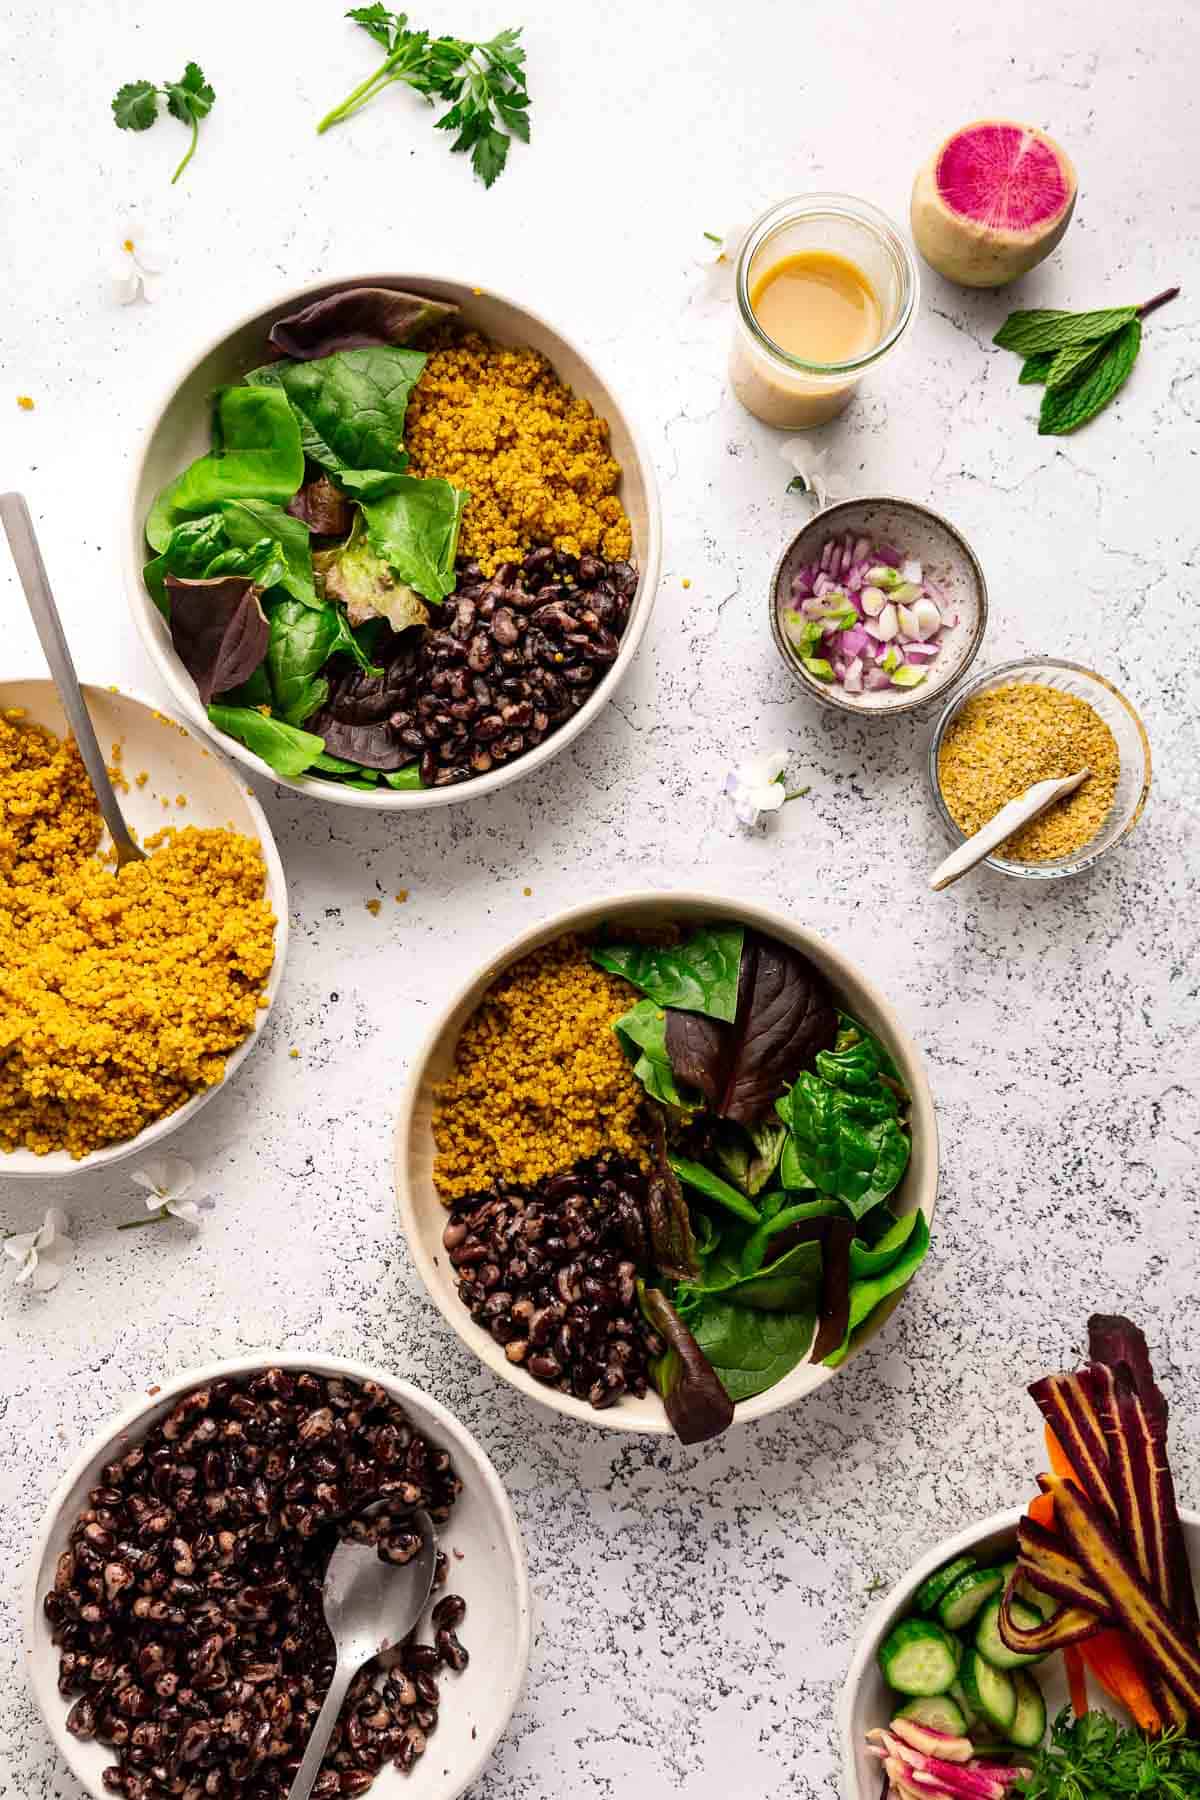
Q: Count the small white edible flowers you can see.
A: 6